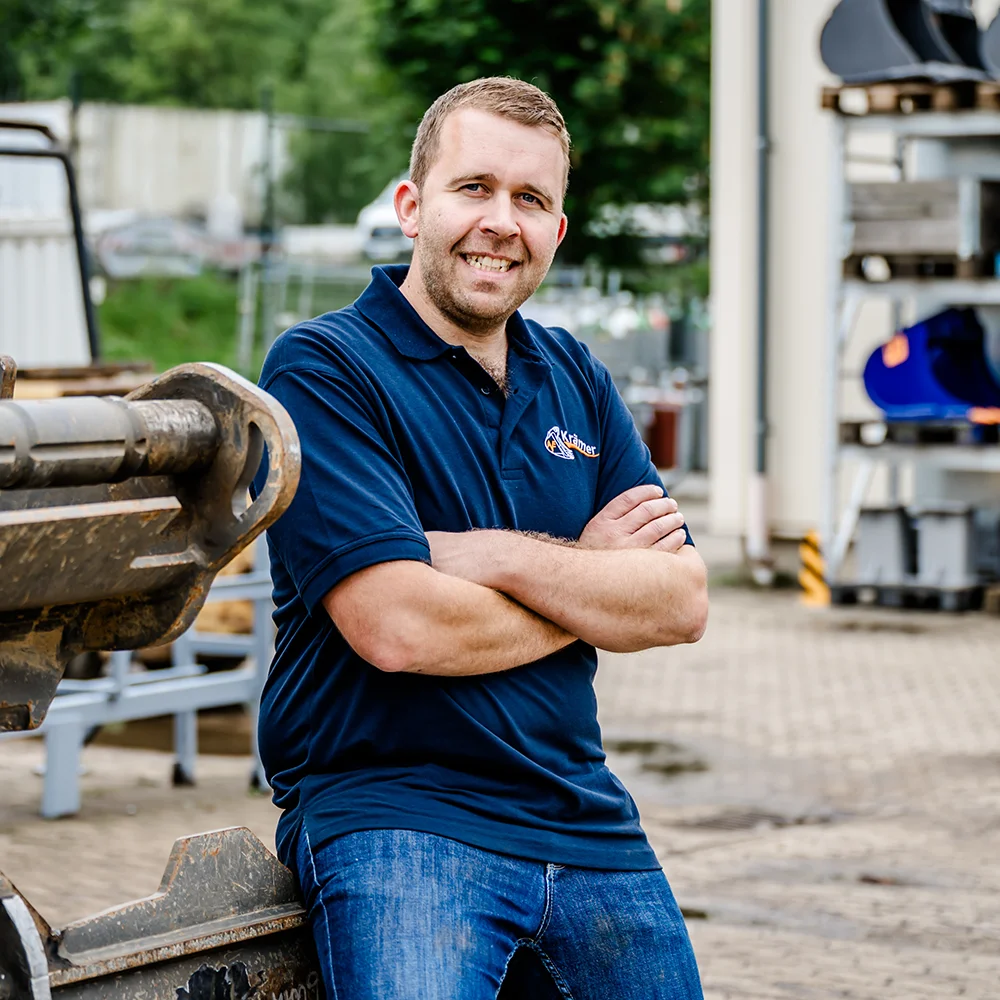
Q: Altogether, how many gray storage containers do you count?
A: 2